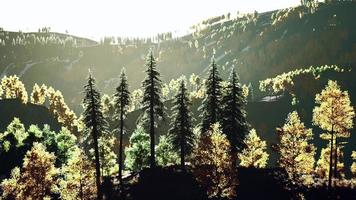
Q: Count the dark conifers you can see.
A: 6